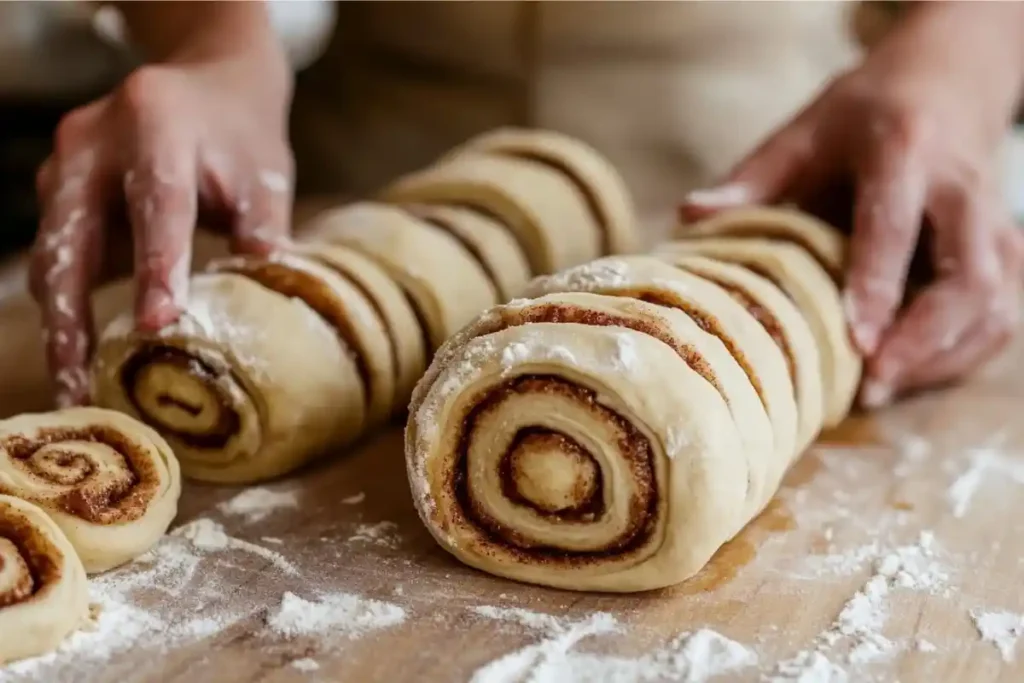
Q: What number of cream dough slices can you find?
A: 15